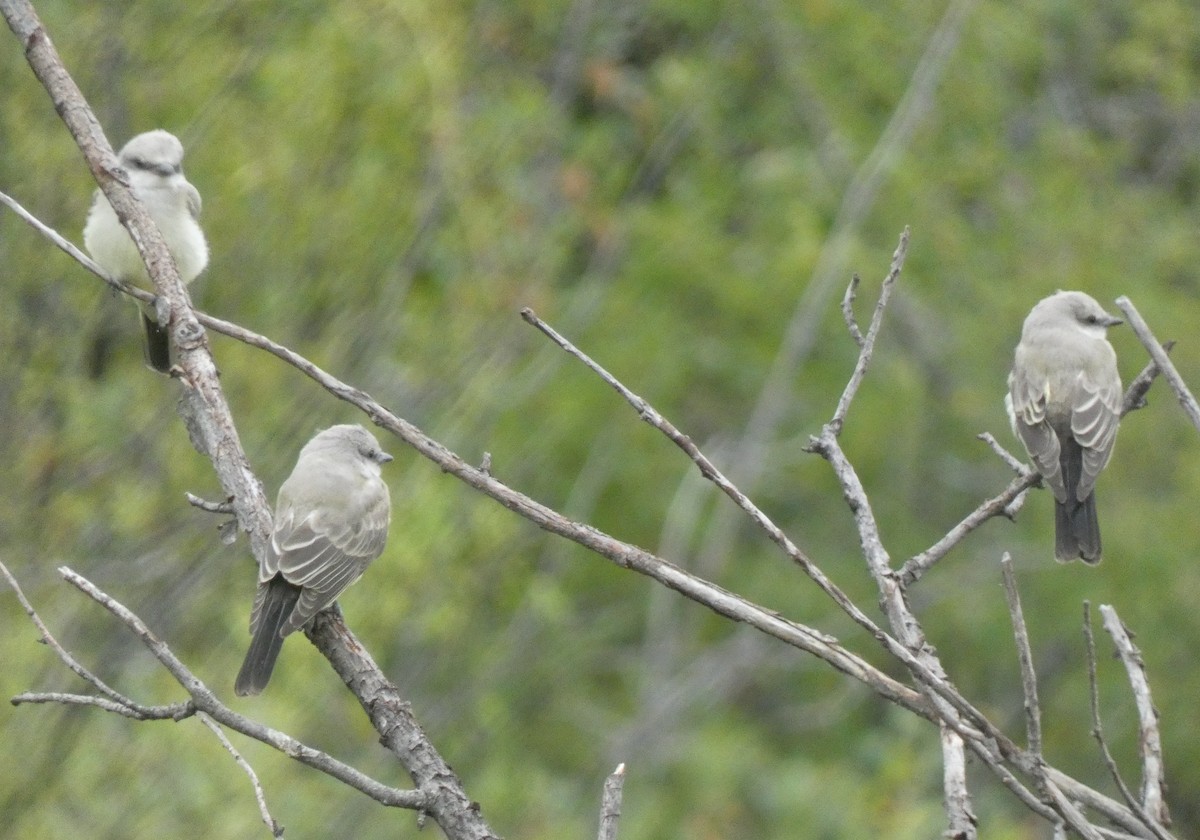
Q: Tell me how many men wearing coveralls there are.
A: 0